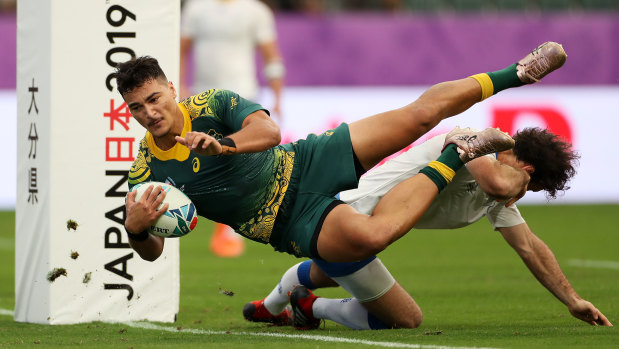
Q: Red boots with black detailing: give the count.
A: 2